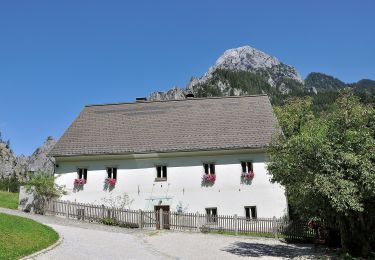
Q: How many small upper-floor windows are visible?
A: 5